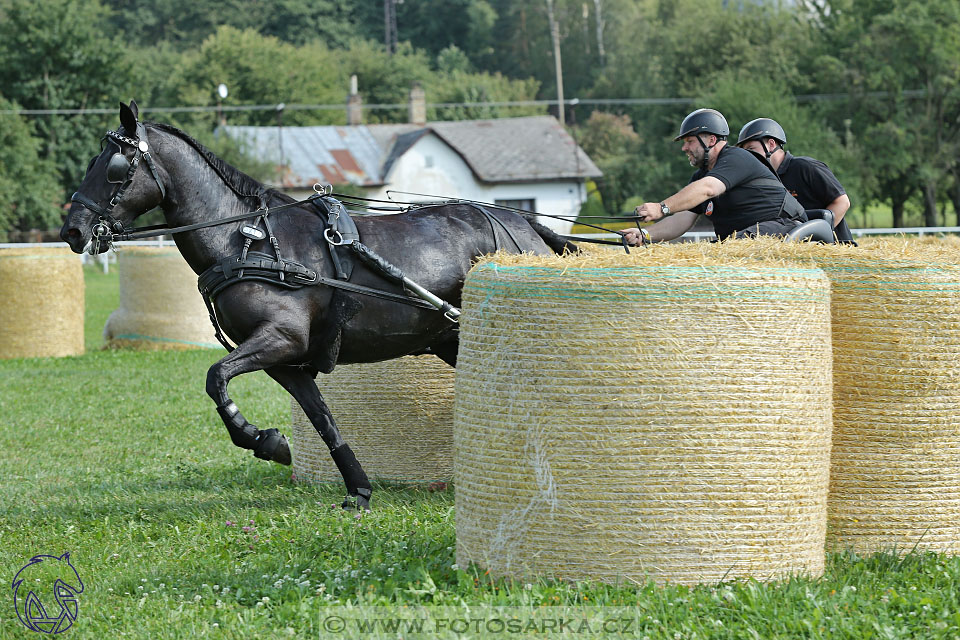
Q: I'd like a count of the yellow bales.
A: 5